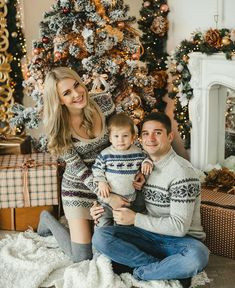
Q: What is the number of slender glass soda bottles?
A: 0